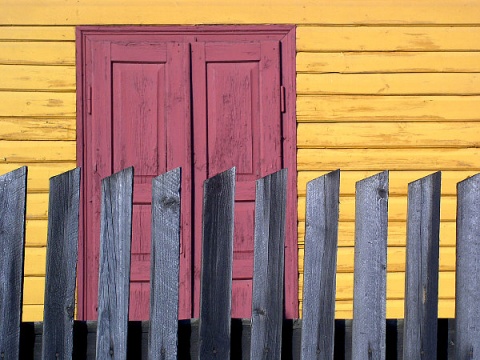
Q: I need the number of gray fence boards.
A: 10